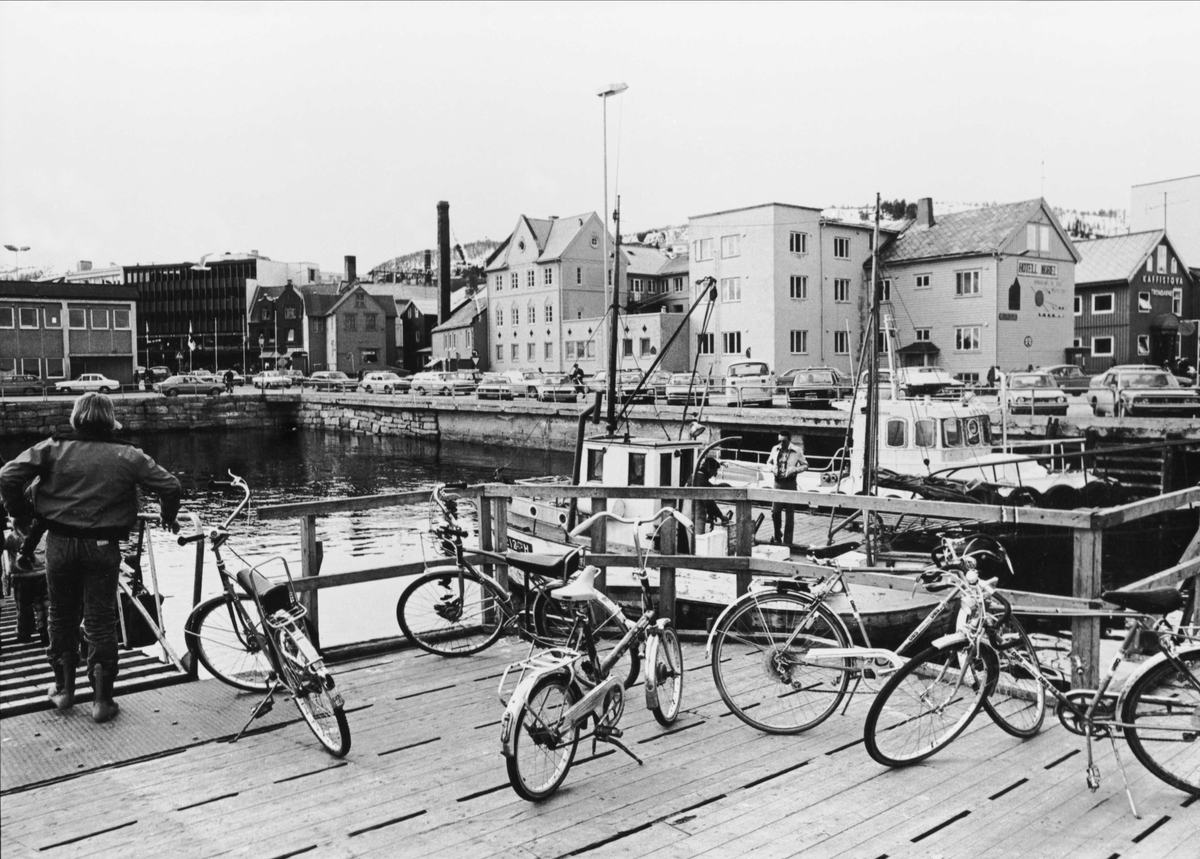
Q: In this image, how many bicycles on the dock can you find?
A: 5